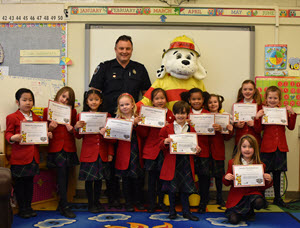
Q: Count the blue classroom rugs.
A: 1